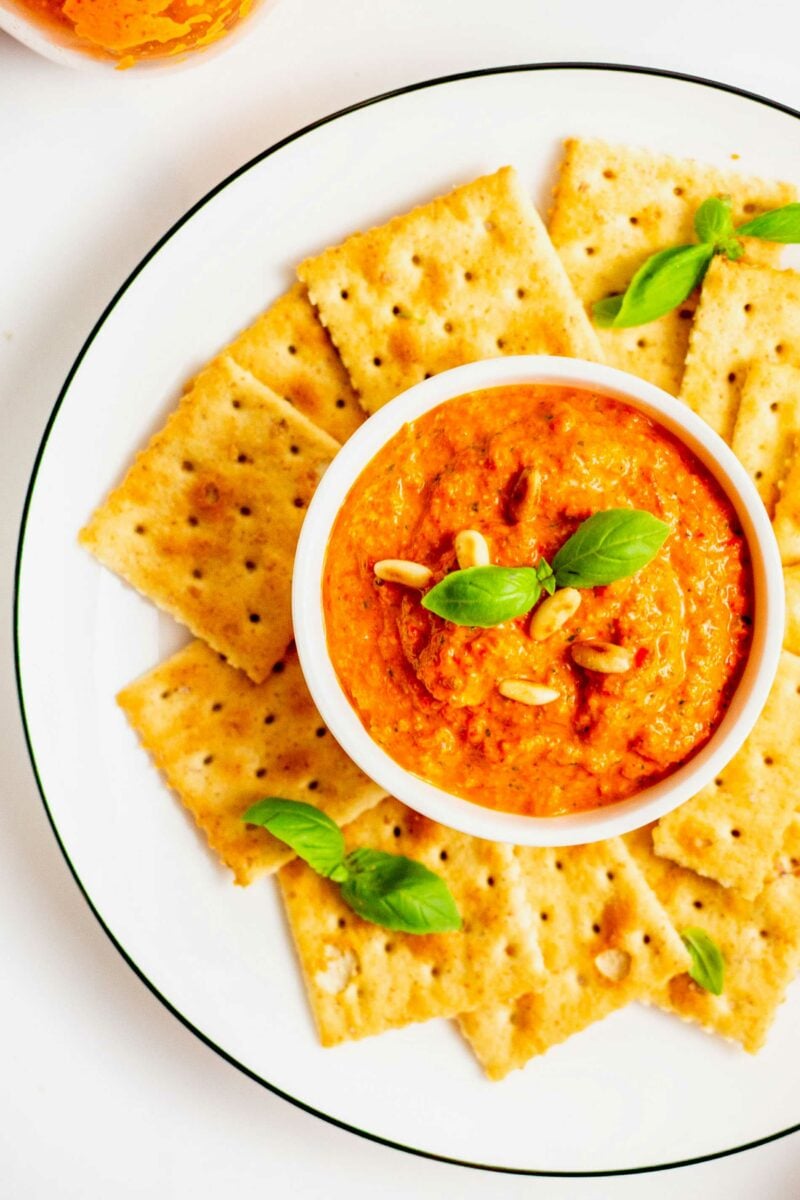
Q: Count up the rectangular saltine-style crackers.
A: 13